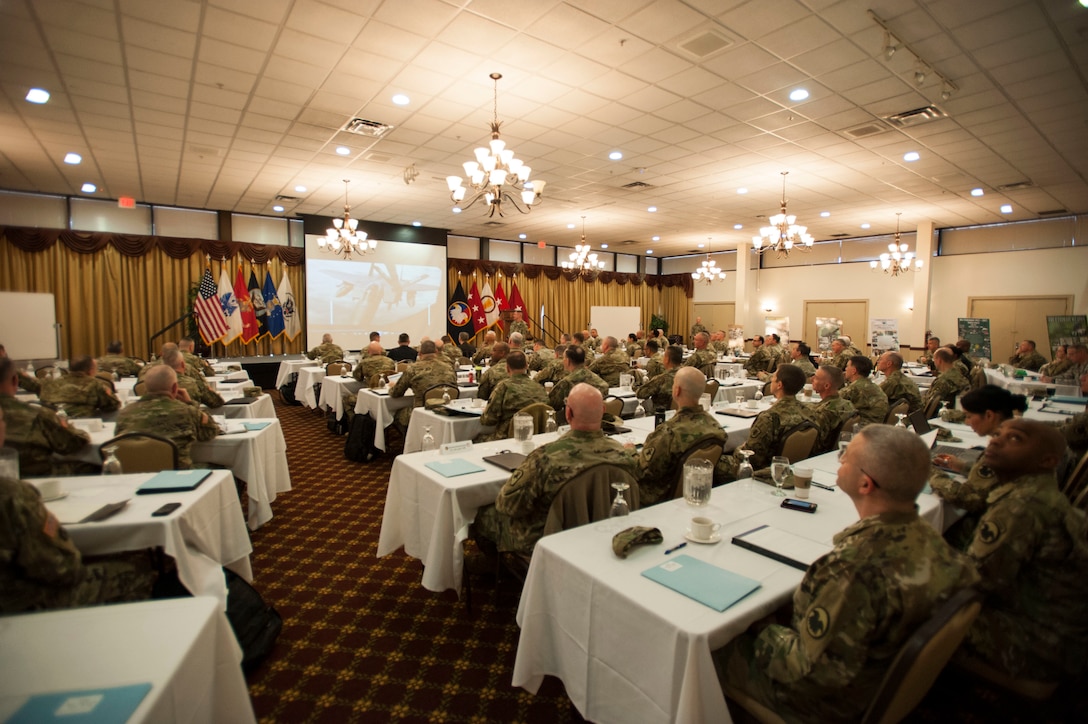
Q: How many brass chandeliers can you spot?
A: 6